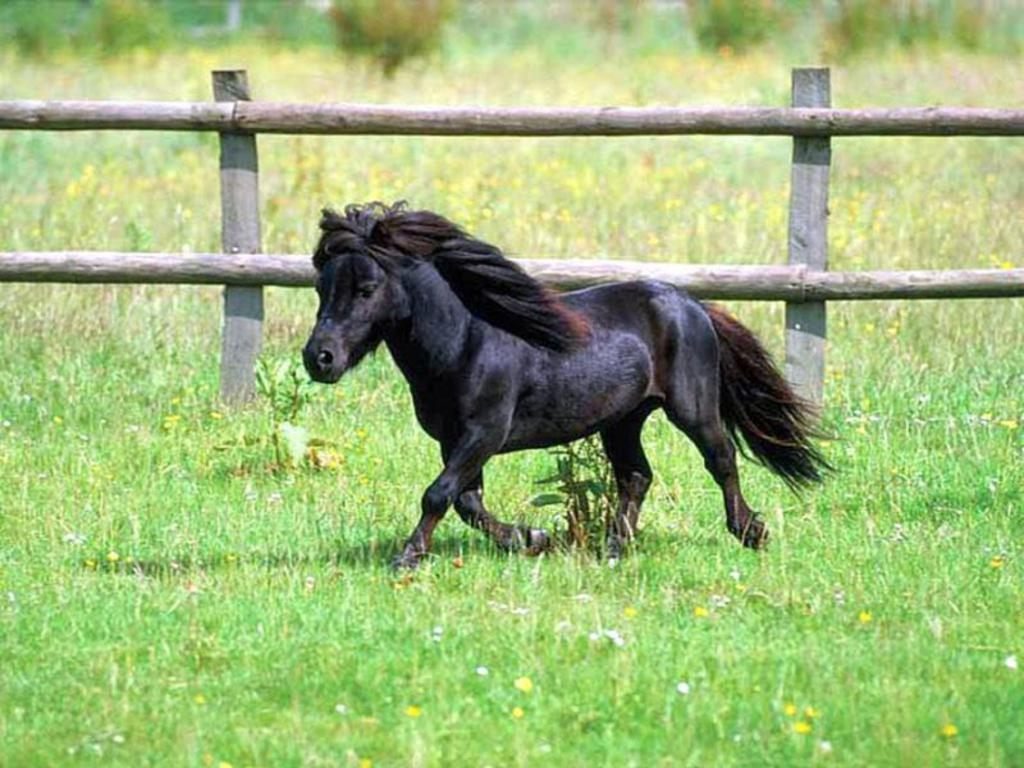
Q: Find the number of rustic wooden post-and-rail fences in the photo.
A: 1